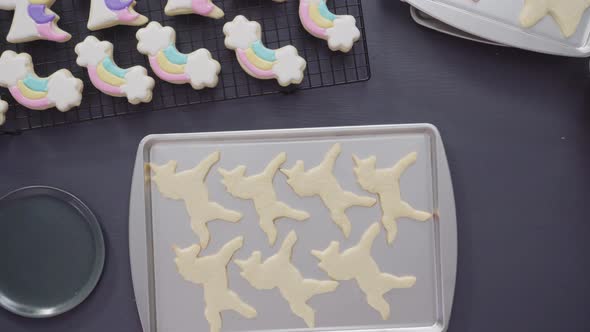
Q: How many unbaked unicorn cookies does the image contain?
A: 7